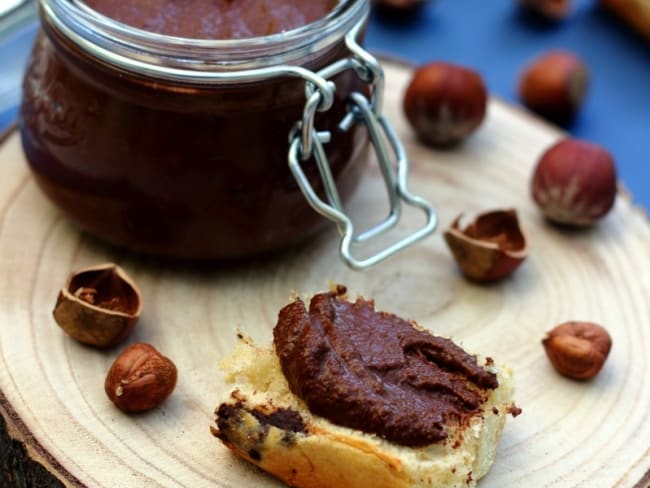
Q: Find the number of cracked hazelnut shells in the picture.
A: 2